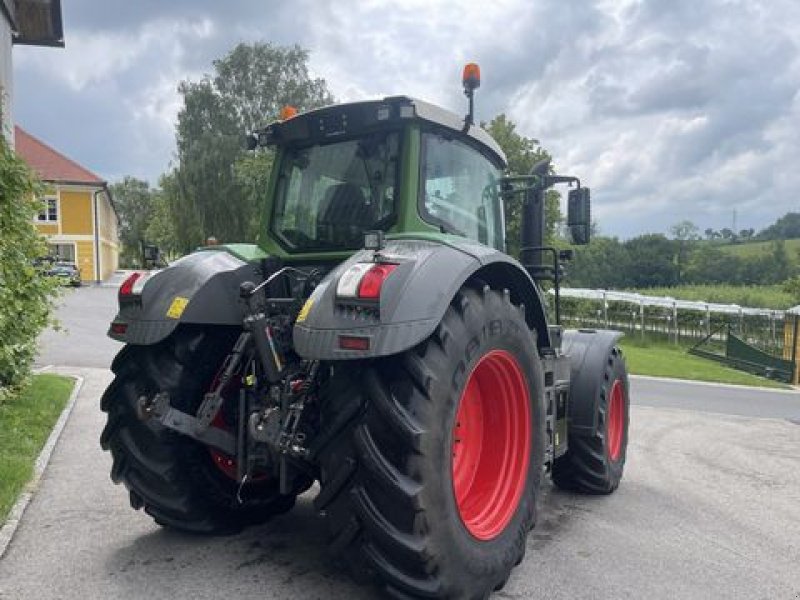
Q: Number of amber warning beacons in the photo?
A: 2